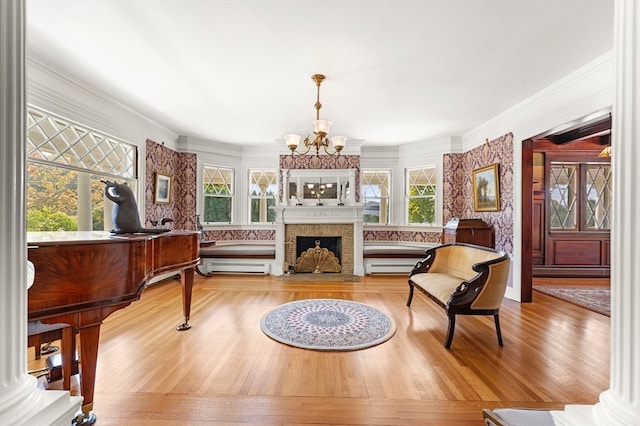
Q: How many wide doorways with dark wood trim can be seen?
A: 1